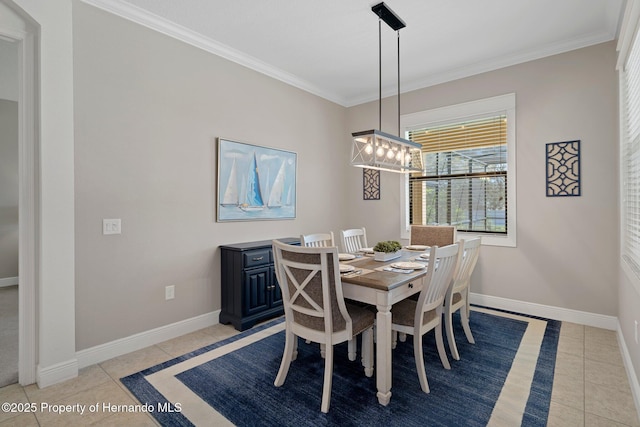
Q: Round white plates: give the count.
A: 6